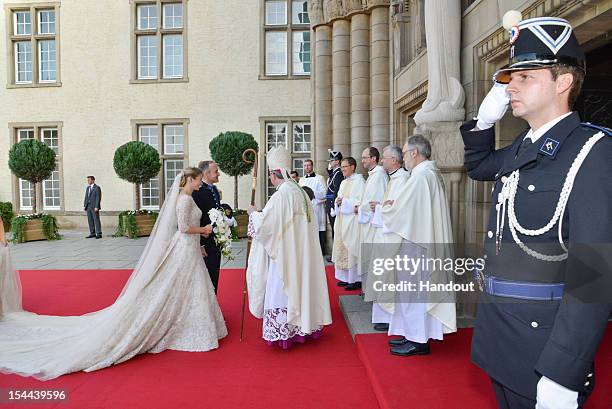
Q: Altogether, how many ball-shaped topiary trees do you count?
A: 3